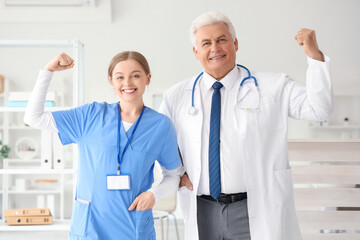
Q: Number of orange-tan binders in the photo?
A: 2